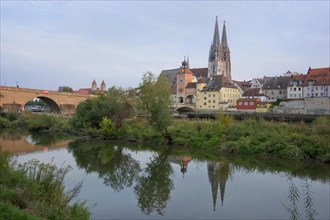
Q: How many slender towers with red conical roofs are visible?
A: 2